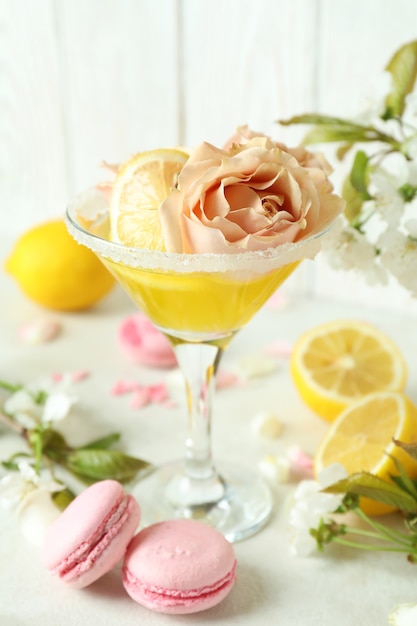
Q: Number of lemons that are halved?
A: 2